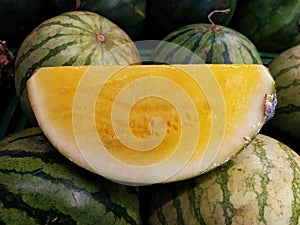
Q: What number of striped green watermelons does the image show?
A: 5